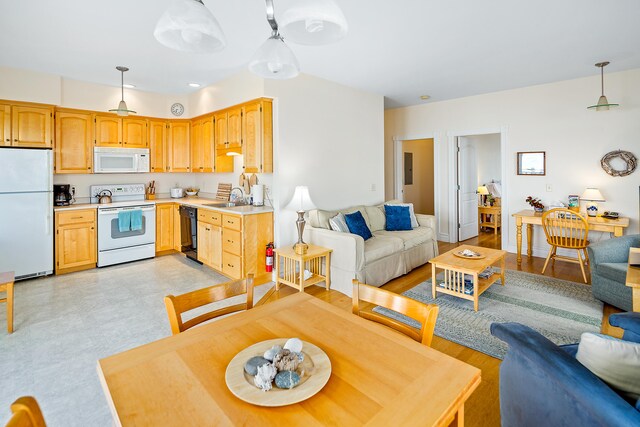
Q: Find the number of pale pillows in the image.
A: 3